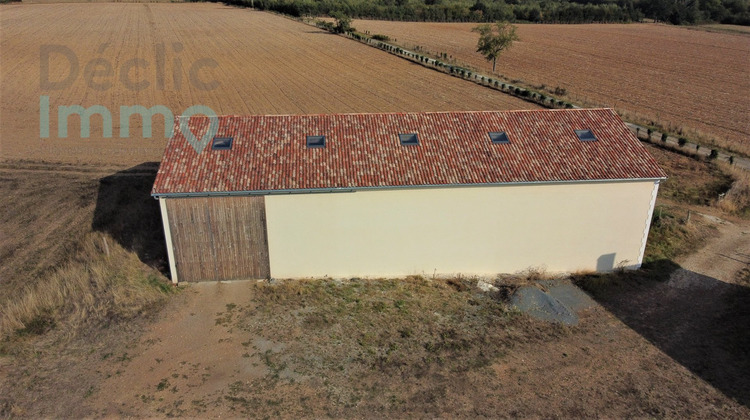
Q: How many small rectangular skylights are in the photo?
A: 5